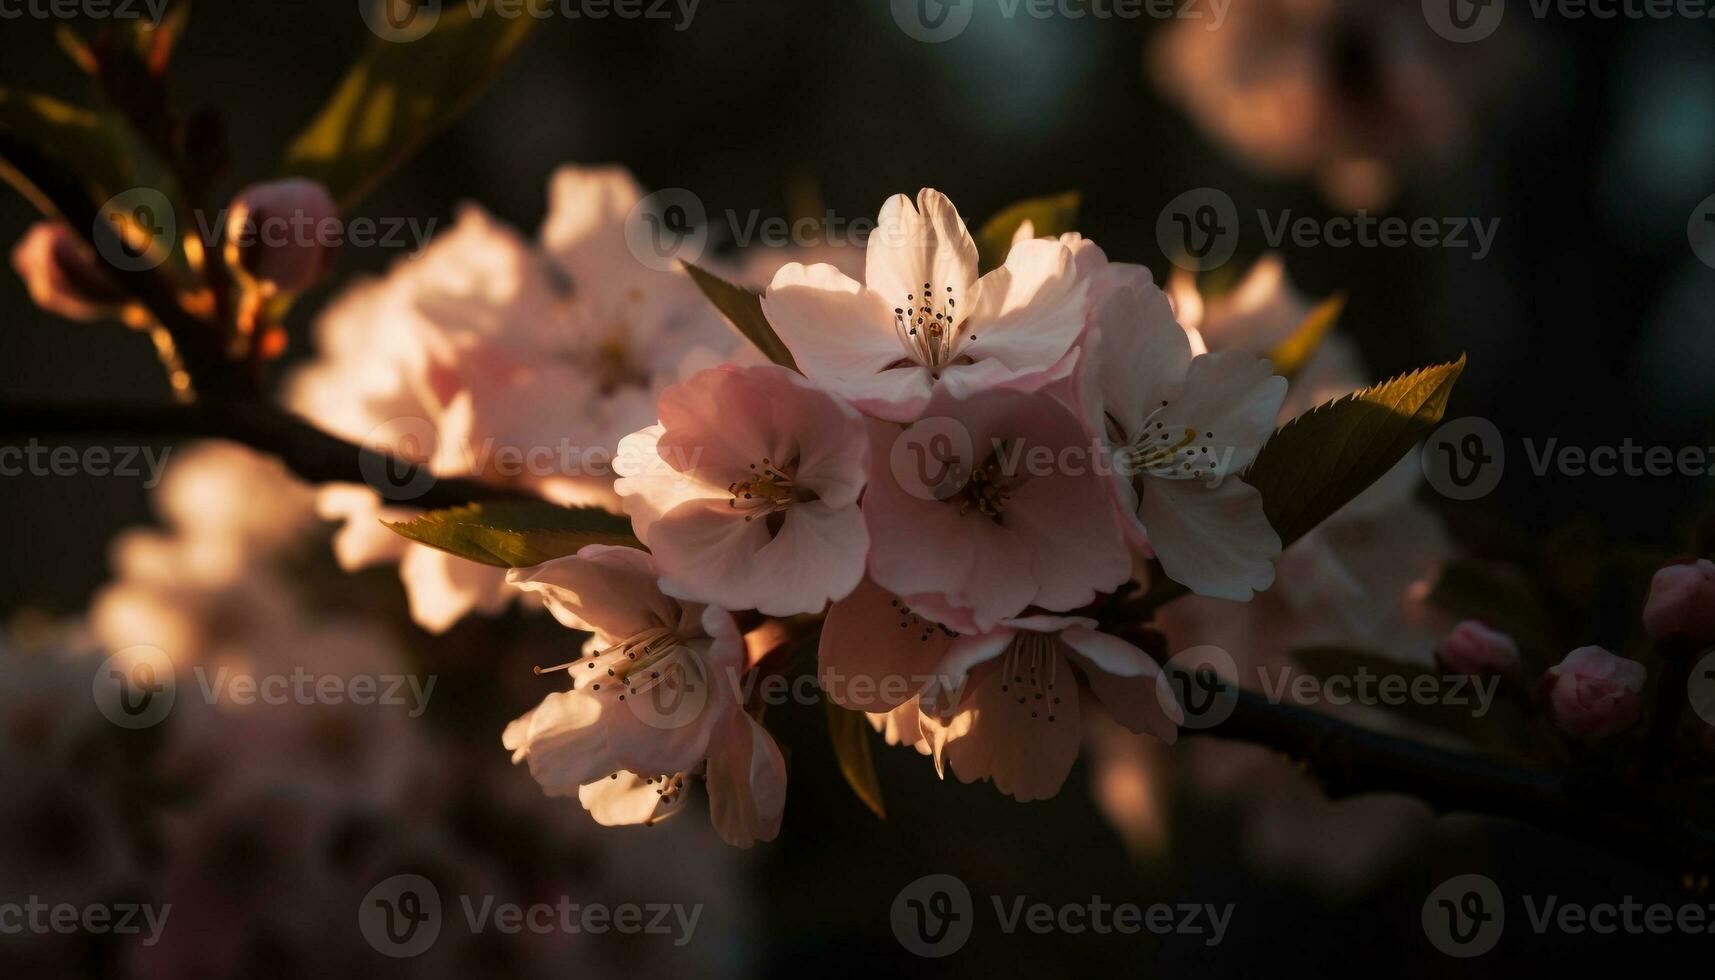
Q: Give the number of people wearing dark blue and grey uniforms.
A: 0